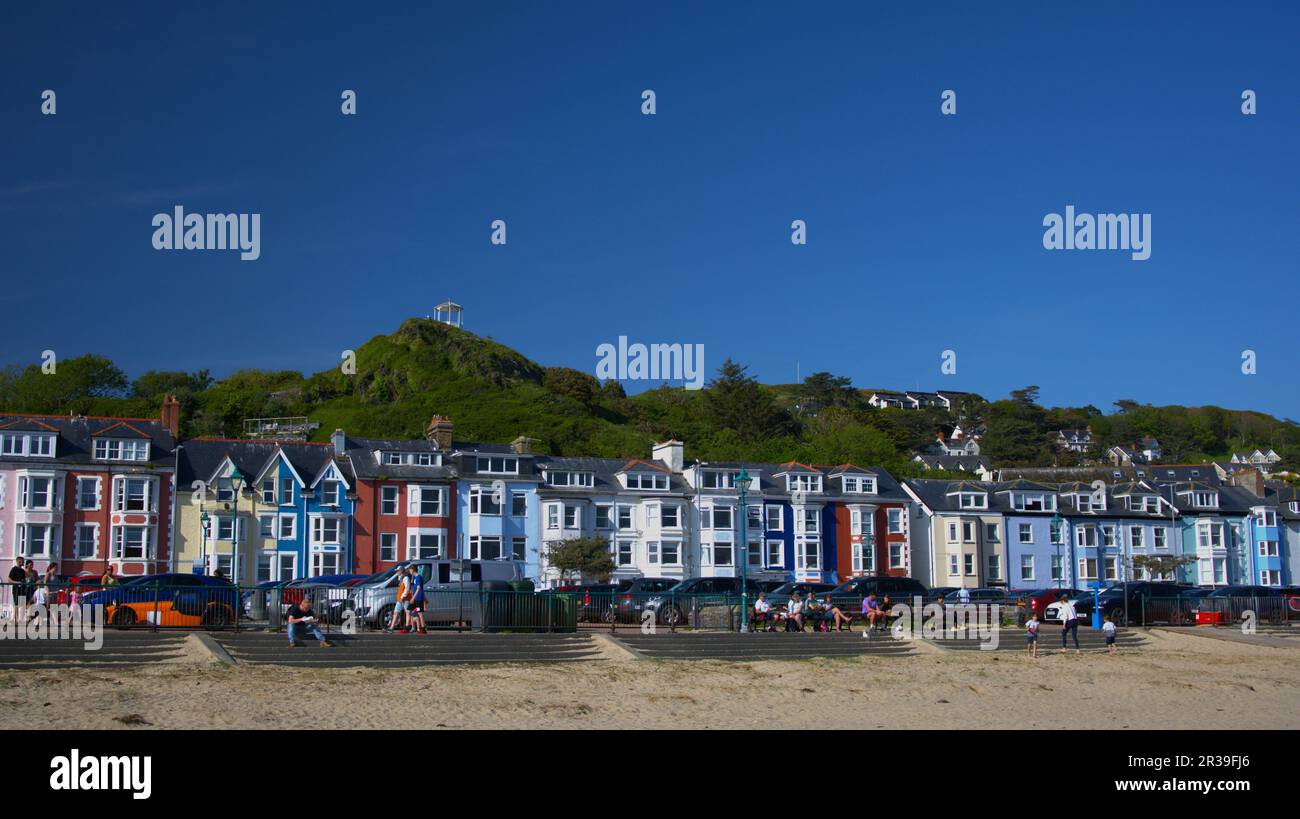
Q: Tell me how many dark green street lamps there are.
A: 5